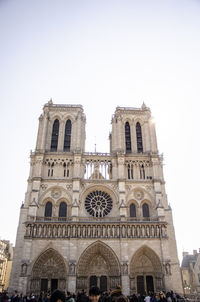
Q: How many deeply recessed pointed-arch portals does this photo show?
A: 3